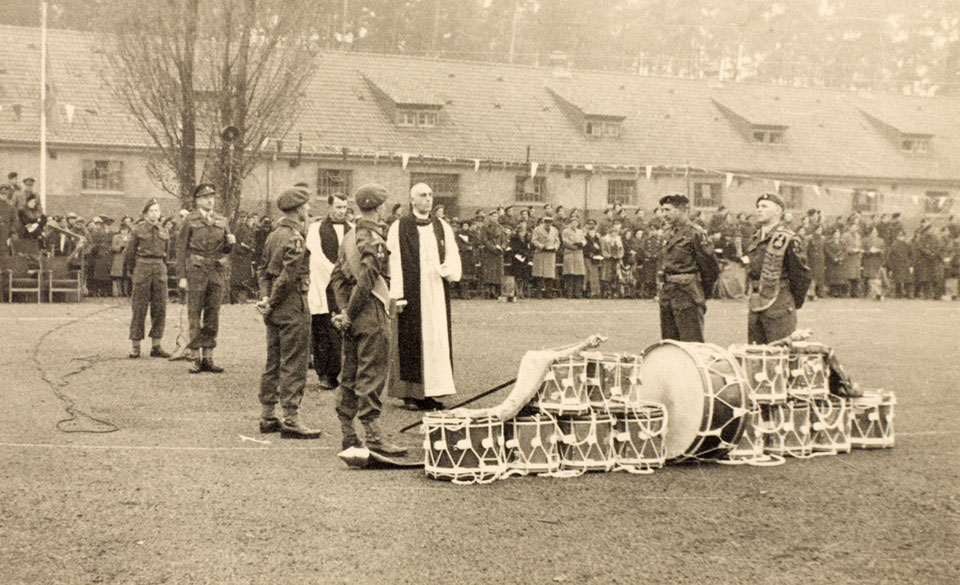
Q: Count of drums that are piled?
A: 13